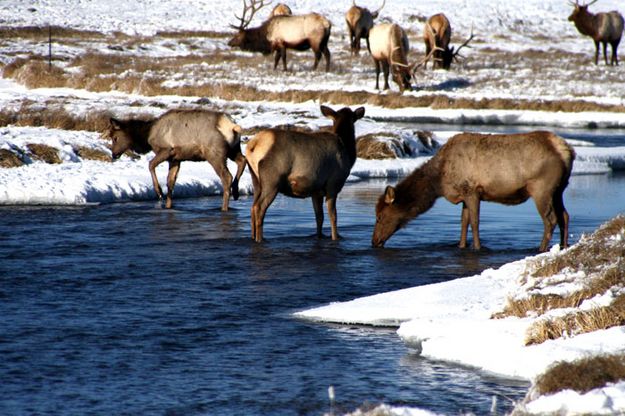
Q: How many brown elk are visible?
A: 9